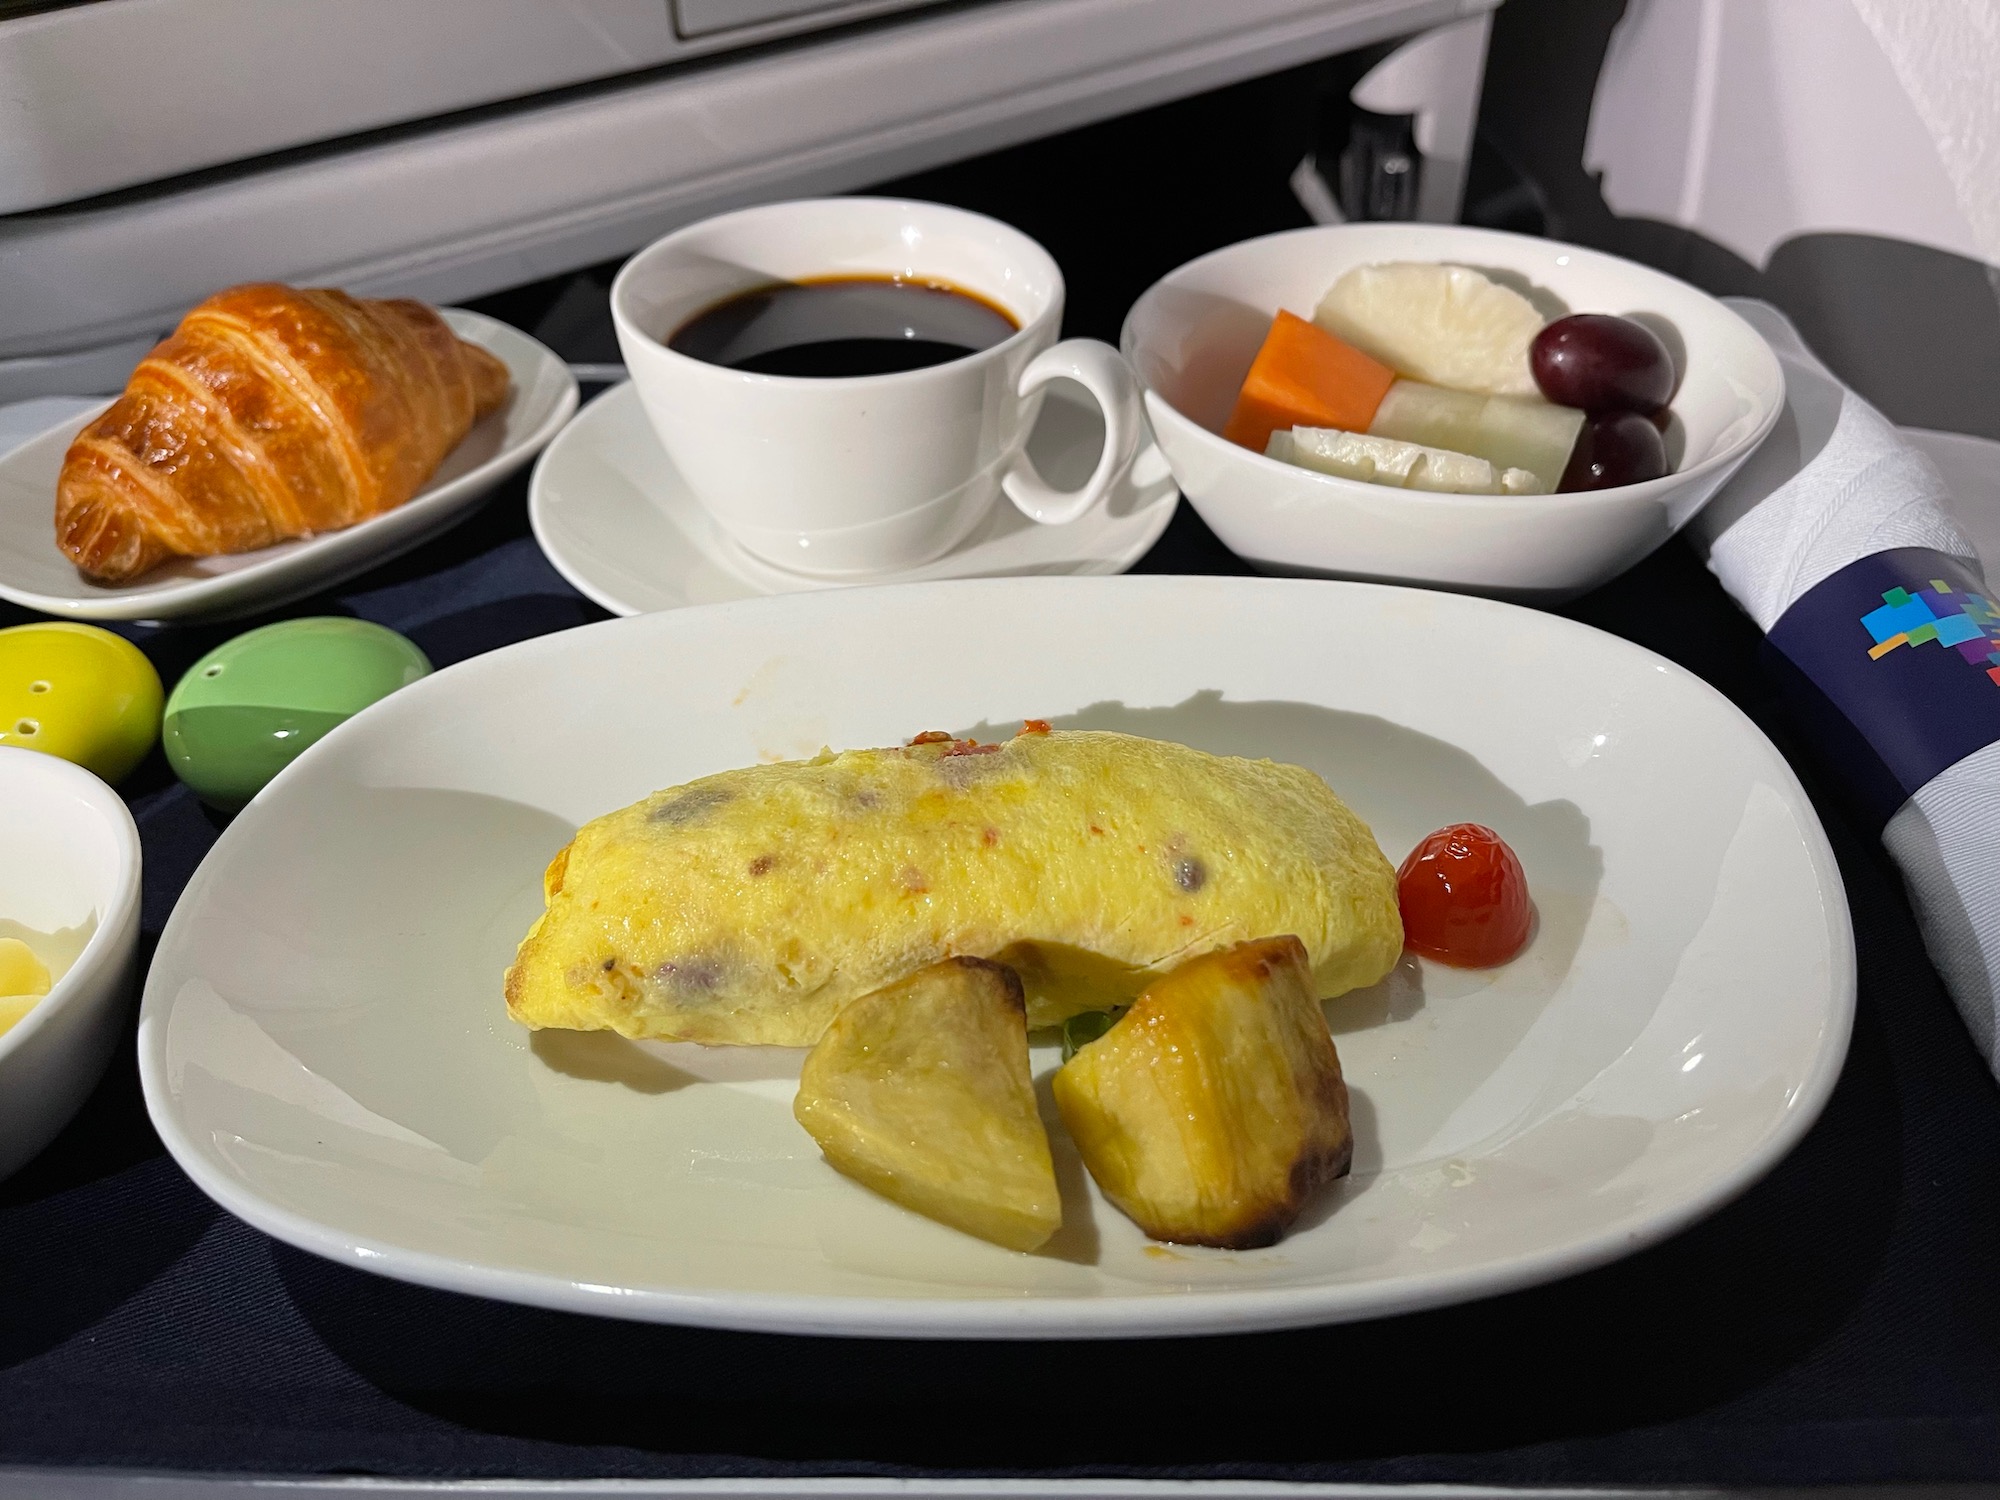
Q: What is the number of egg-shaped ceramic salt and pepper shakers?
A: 2